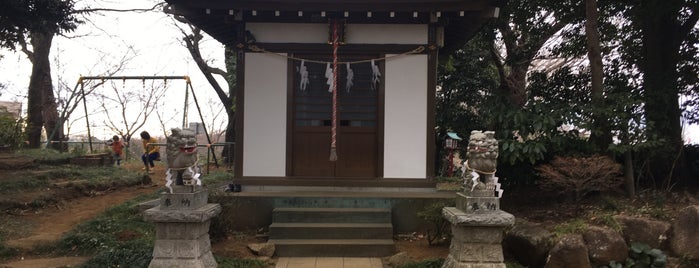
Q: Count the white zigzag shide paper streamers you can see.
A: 9